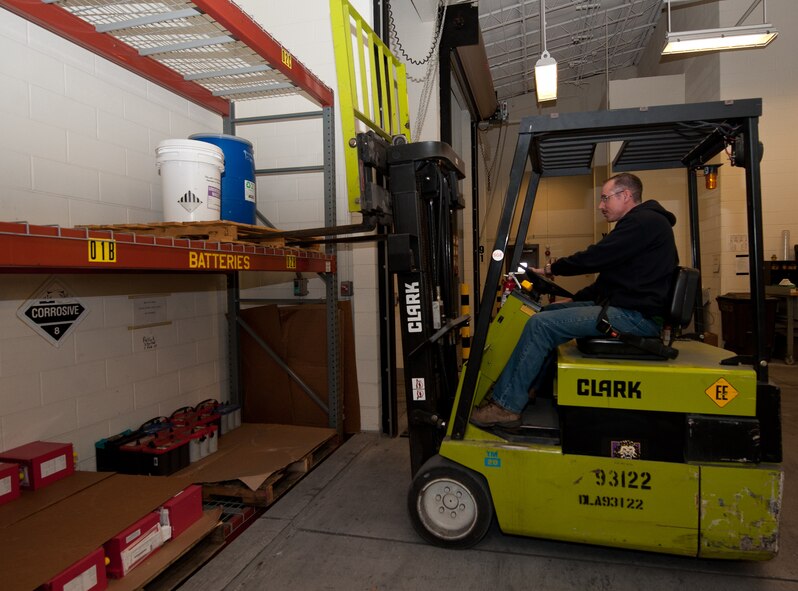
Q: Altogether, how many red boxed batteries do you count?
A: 5